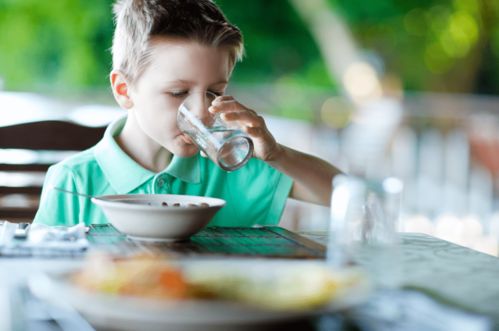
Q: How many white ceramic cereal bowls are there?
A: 1